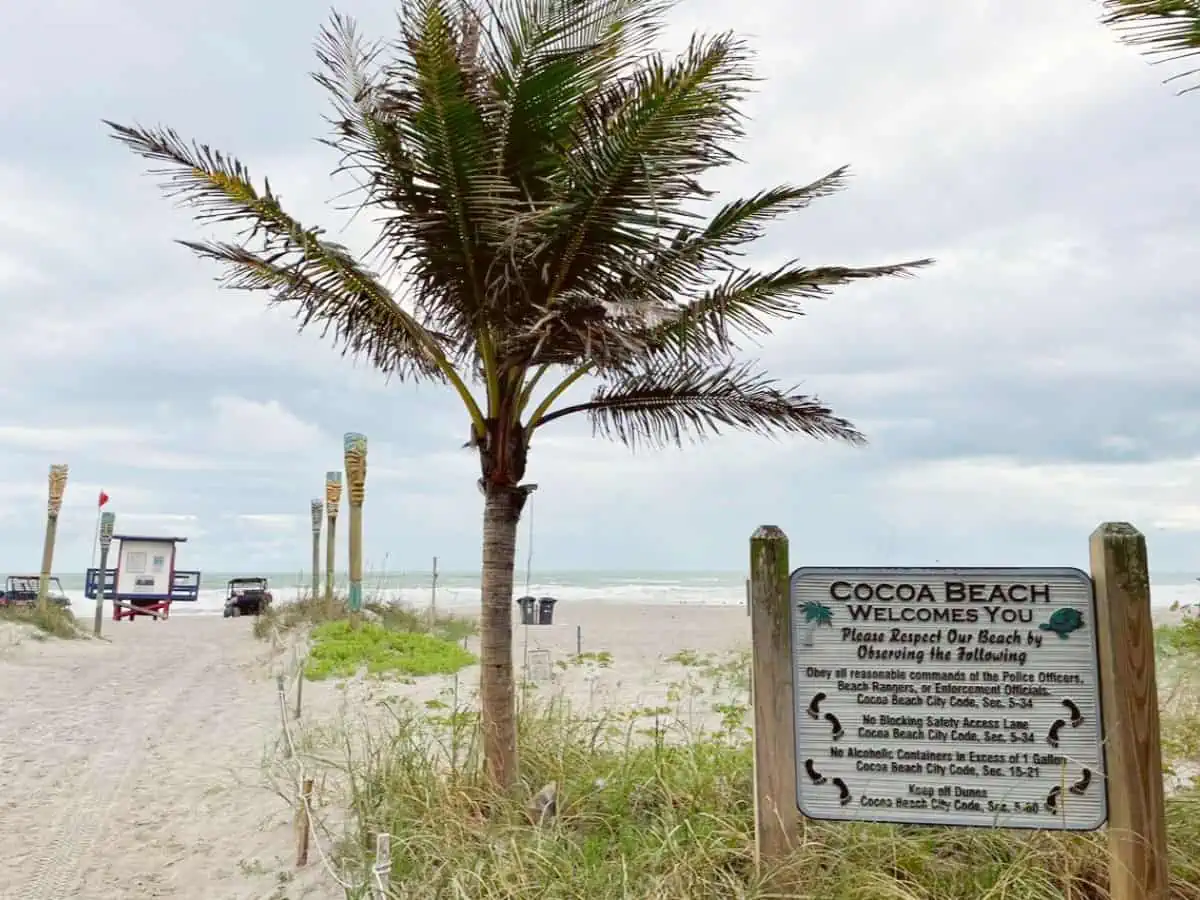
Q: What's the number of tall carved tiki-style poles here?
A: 5